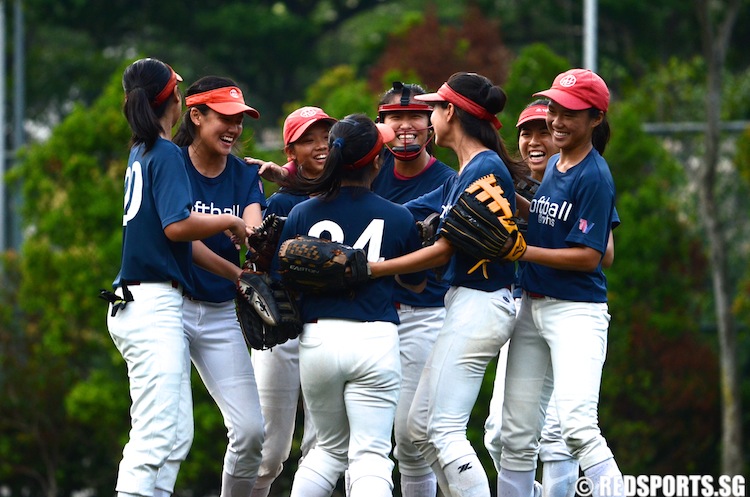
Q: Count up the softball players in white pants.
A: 8